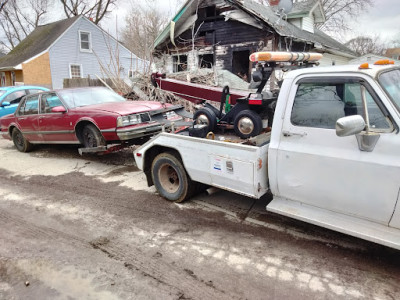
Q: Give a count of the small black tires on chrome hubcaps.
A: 2